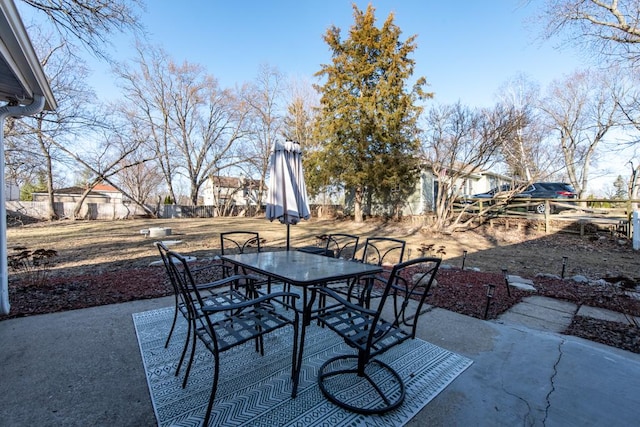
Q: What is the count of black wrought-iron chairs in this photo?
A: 6